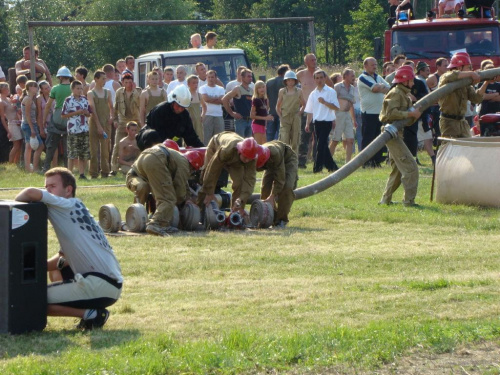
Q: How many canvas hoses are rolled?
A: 6